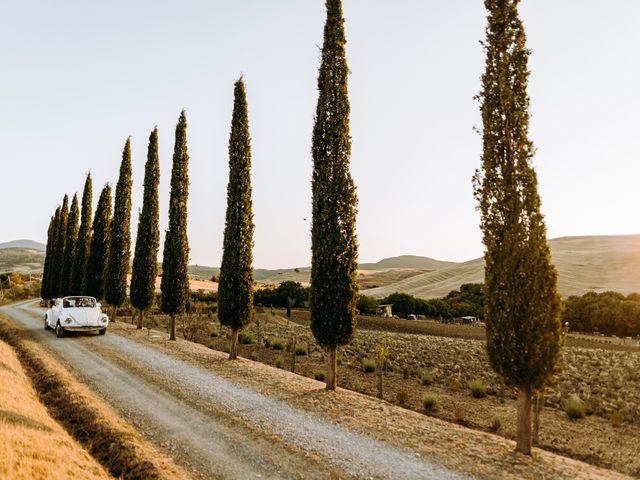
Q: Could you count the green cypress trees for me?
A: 12